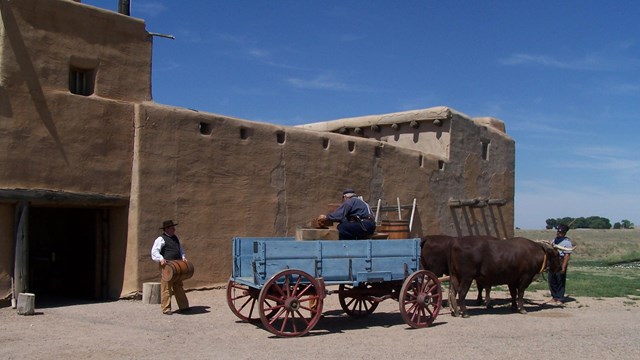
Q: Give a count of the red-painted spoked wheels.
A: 4